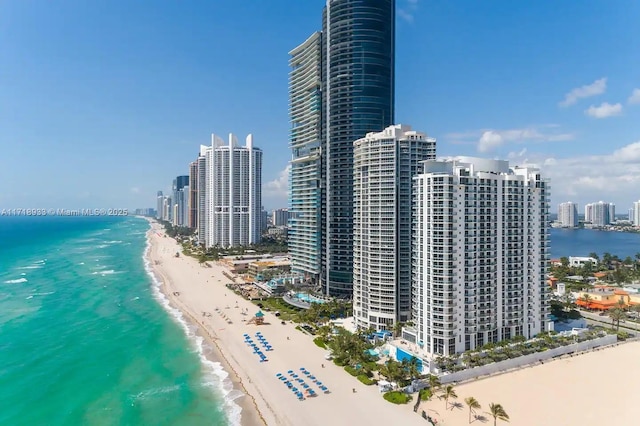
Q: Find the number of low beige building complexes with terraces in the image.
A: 1